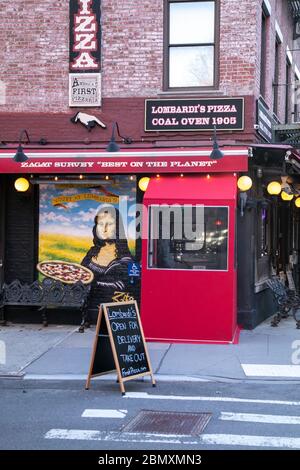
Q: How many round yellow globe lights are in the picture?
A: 6